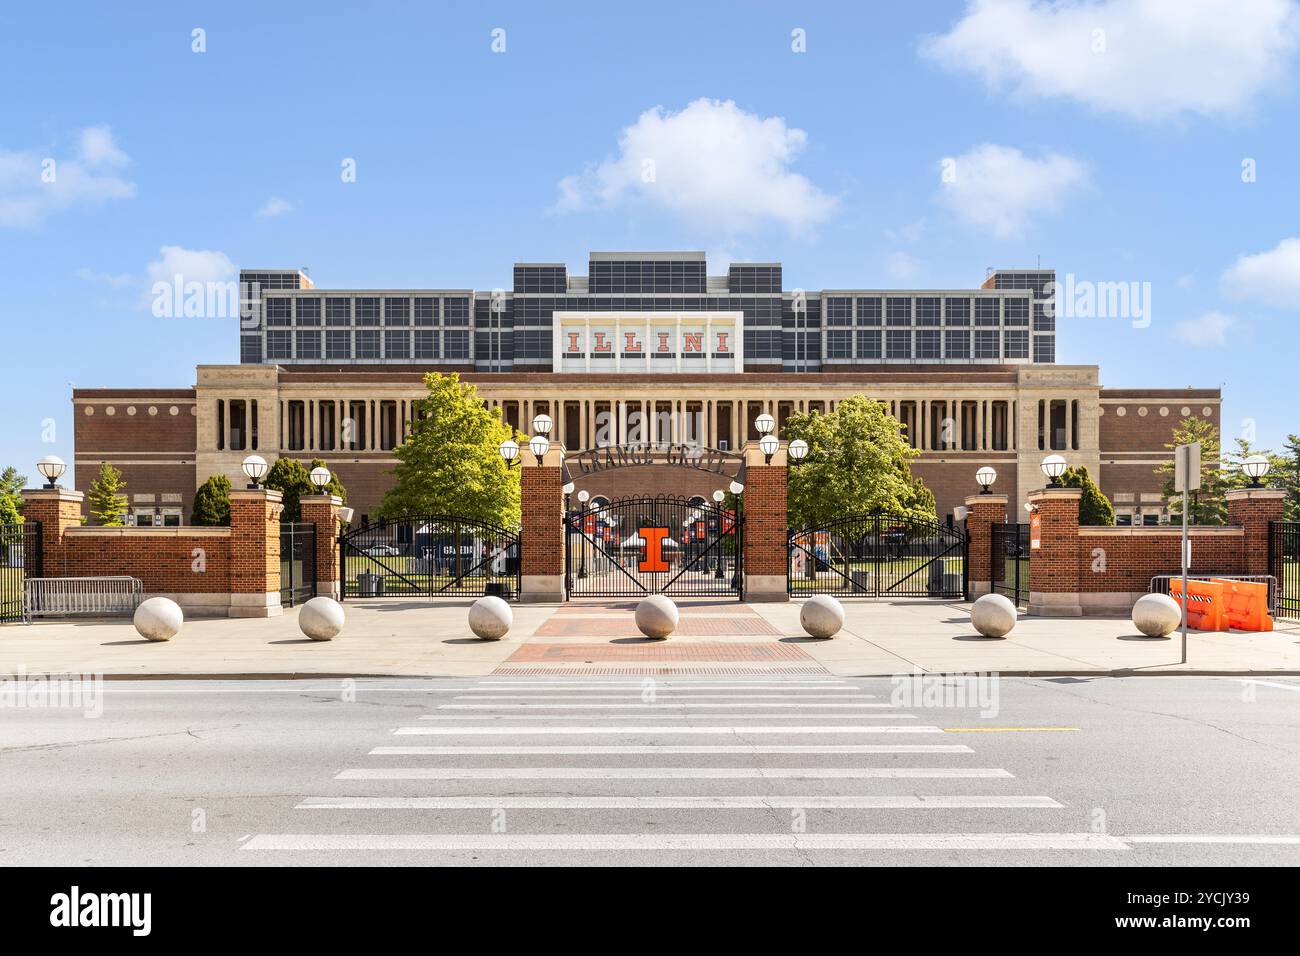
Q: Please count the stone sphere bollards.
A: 7